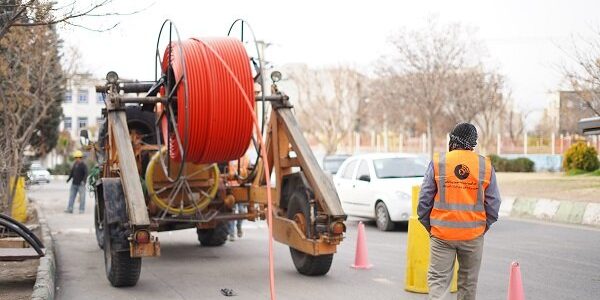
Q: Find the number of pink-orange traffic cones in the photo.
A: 2